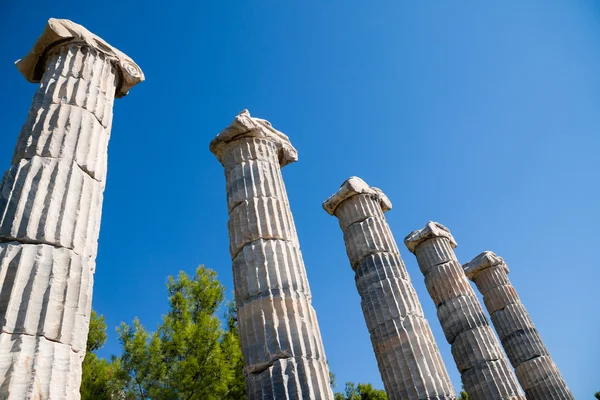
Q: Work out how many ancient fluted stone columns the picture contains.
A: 5